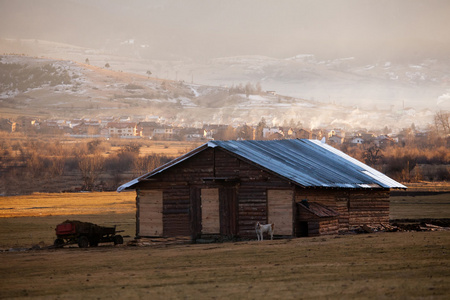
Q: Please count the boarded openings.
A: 3